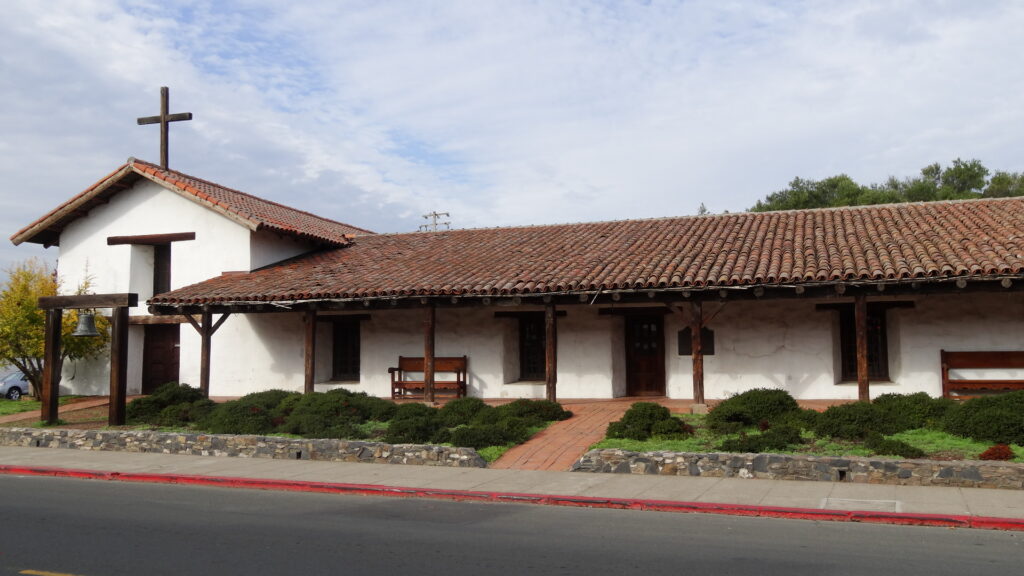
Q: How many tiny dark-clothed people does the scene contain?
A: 0